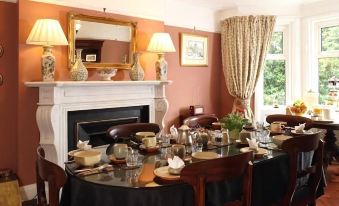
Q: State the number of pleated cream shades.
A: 2